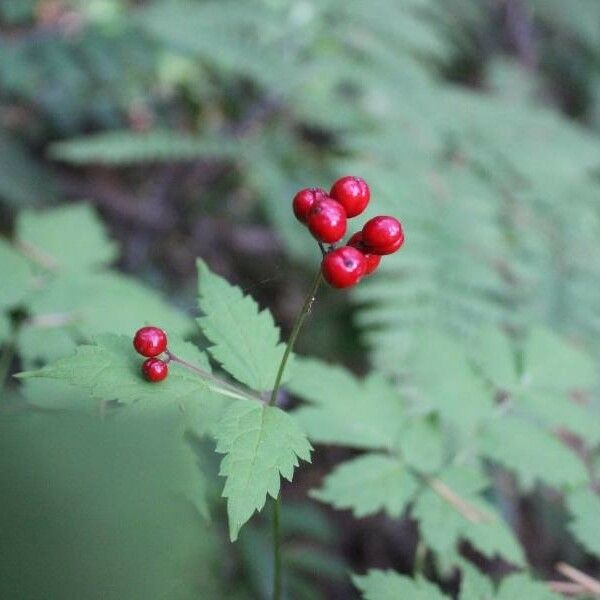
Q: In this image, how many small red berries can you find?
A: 8